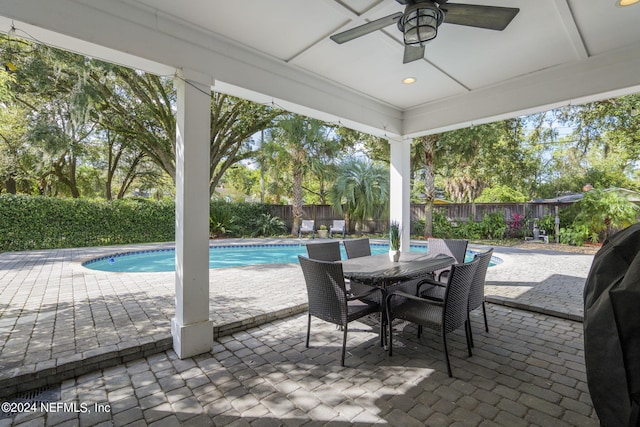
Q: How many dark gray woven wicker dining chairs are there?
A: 6